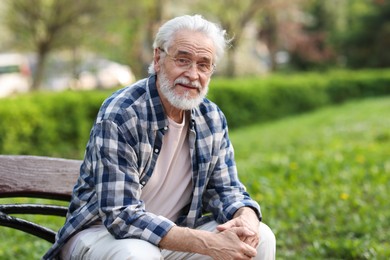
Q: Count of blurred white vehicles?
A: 2